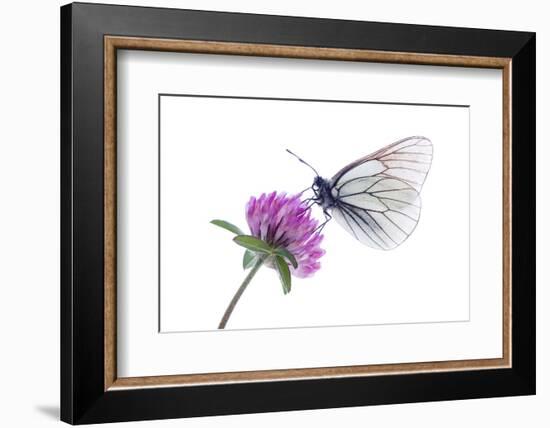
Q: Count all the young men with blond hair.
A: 0